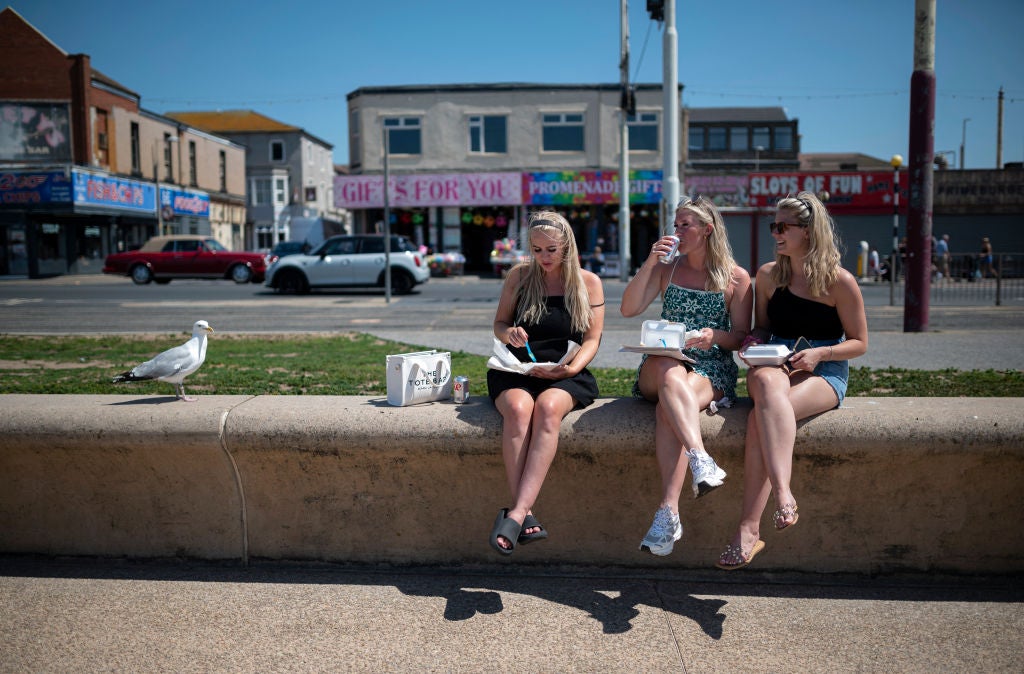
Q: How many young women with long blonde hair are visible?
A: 3